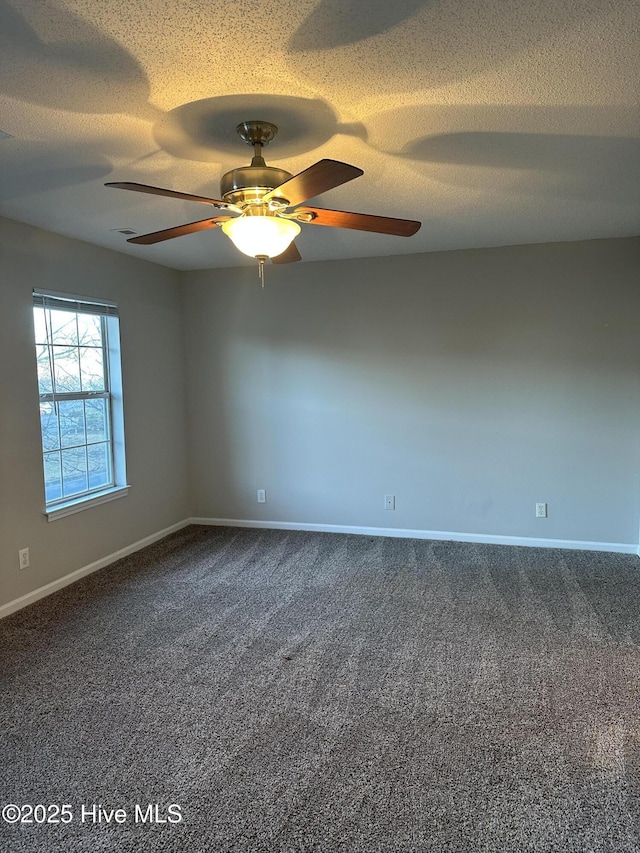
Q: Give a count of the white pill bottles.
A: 0